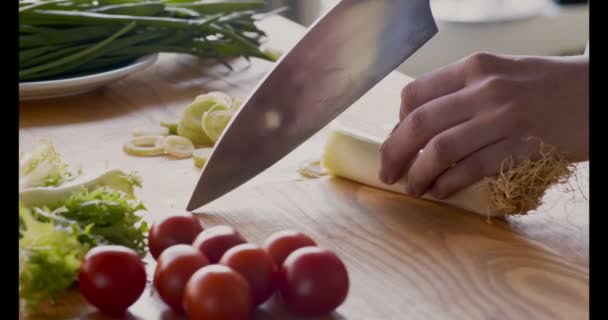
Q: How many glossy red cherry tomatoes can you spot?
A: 8